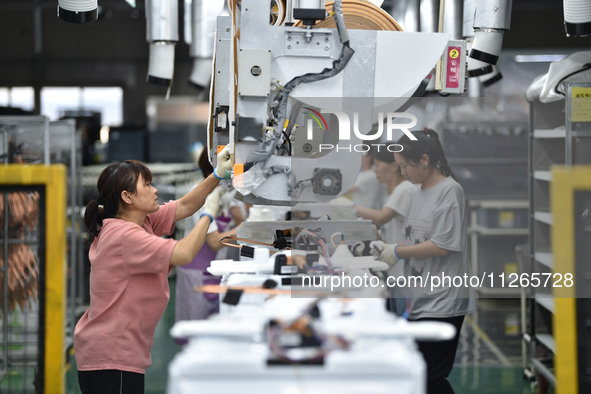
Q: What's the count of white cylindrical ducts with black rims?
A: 7